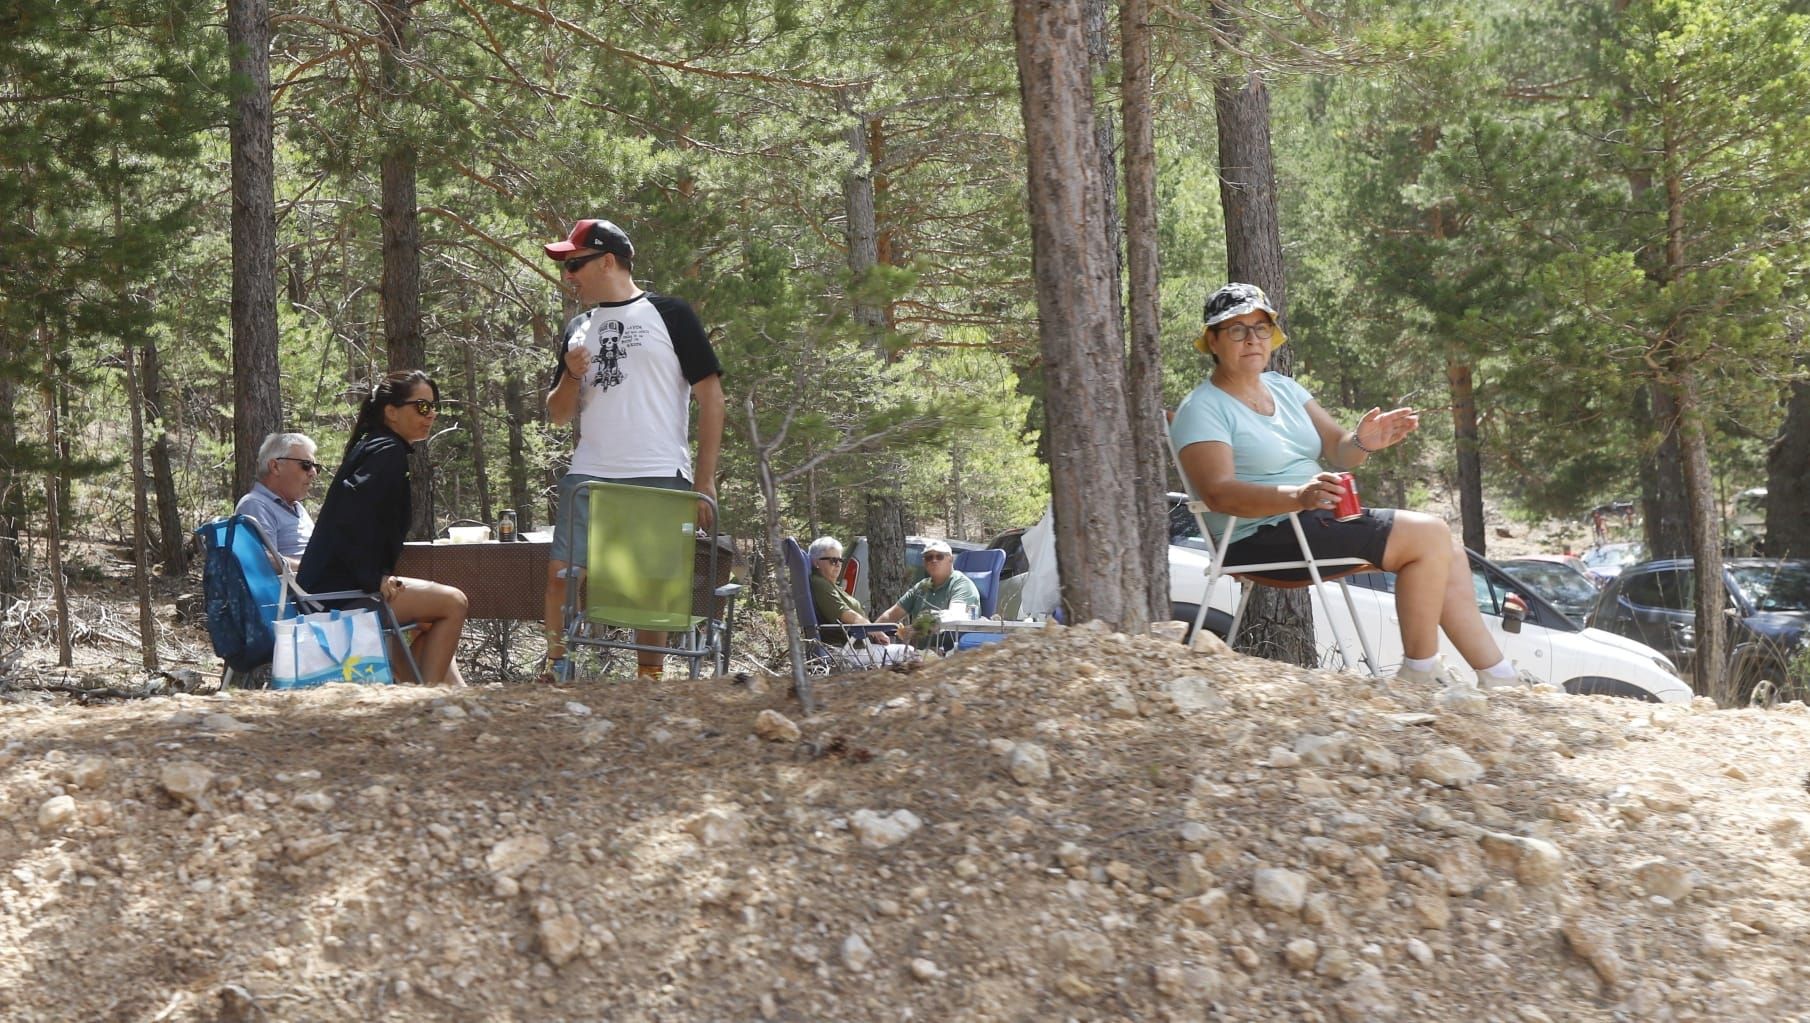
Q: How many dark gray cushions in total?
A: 0